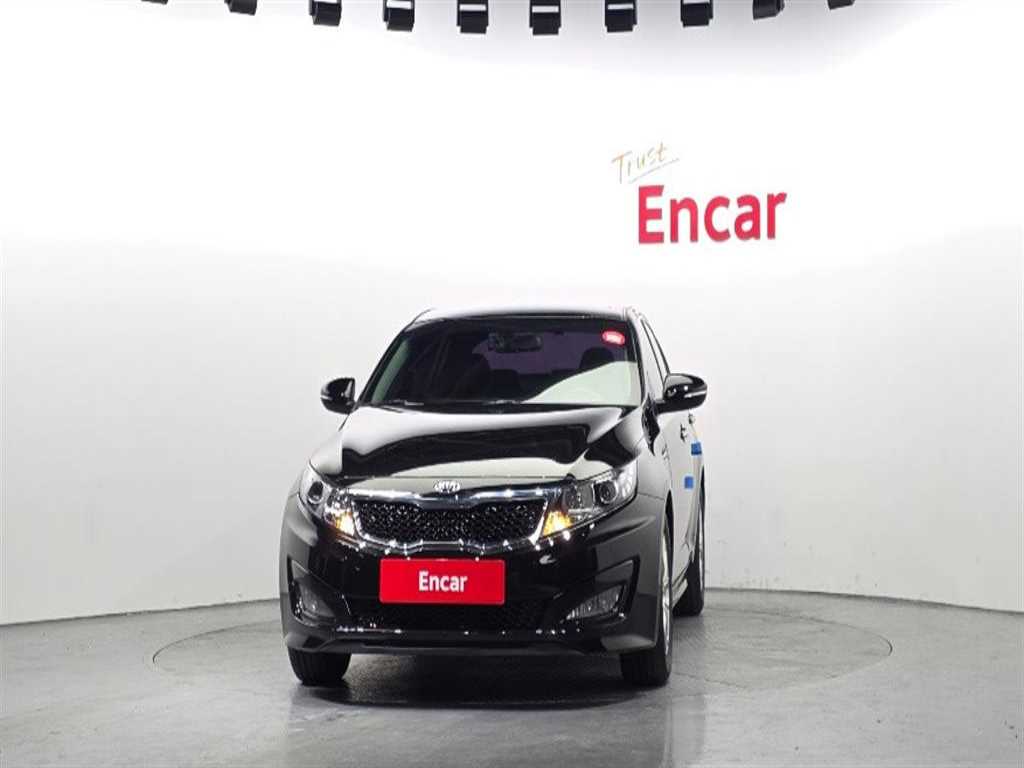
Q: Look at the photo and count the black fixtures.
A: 10